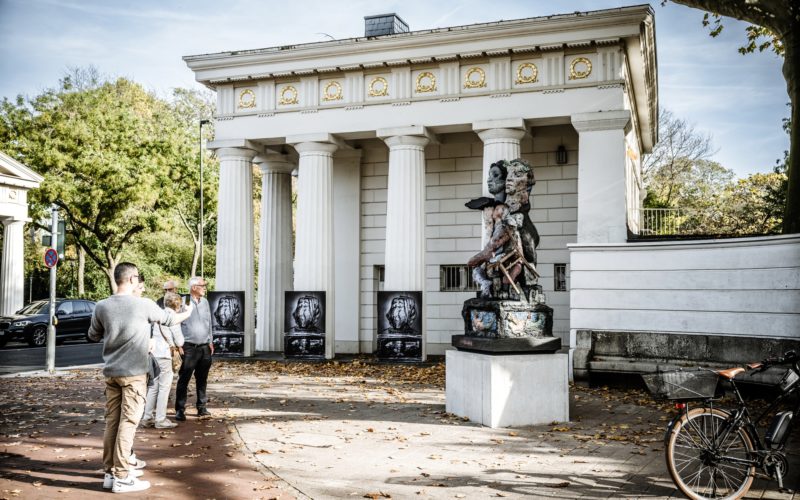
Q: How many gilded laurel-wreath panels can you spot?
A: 8